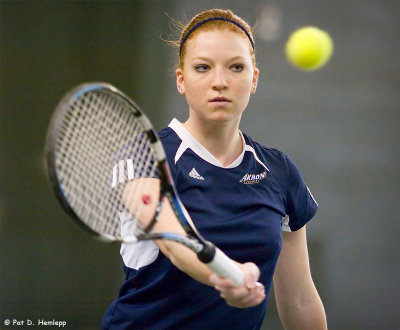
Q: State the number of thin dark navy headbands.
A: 1